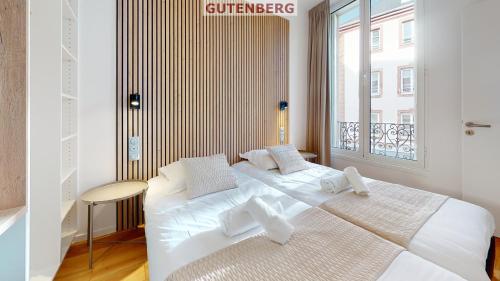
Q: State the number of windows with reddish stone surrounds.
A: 6